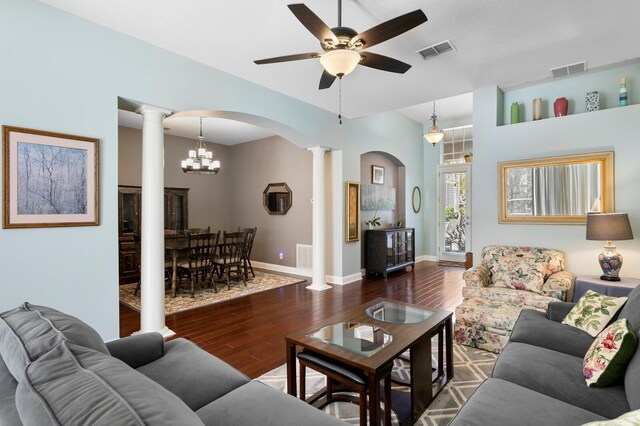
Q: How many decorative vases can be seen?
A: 5